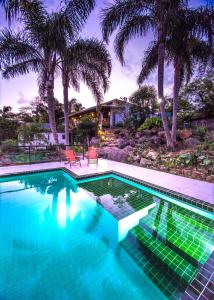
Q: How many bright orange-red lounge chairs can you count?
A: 2